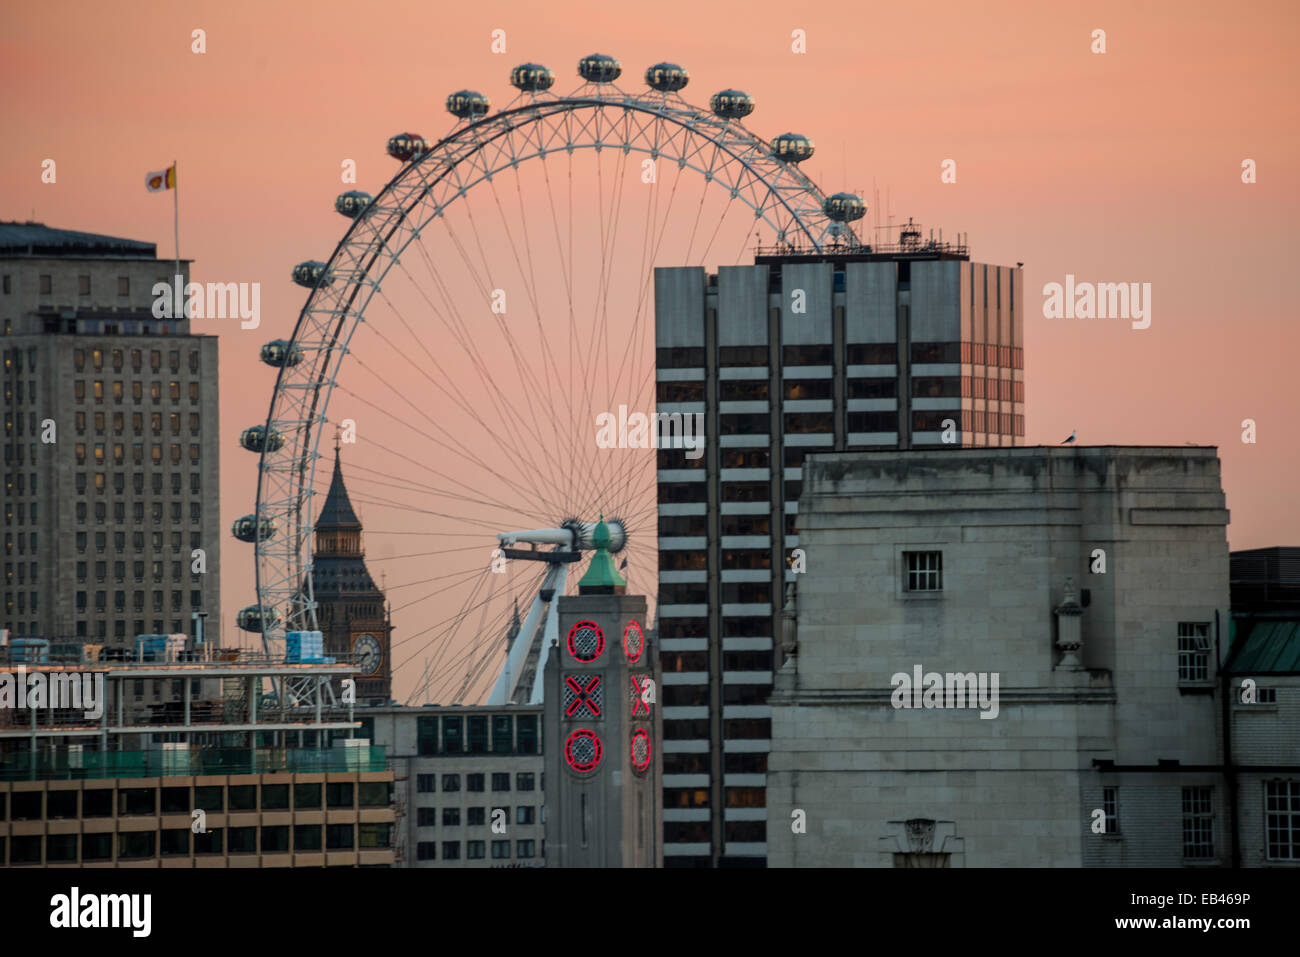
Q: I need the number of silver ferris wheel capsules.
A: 13